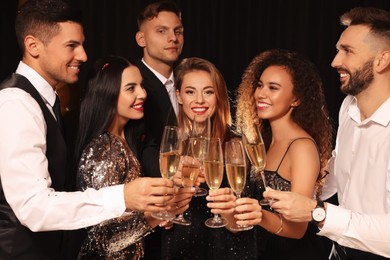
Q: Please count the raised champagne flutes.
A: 6